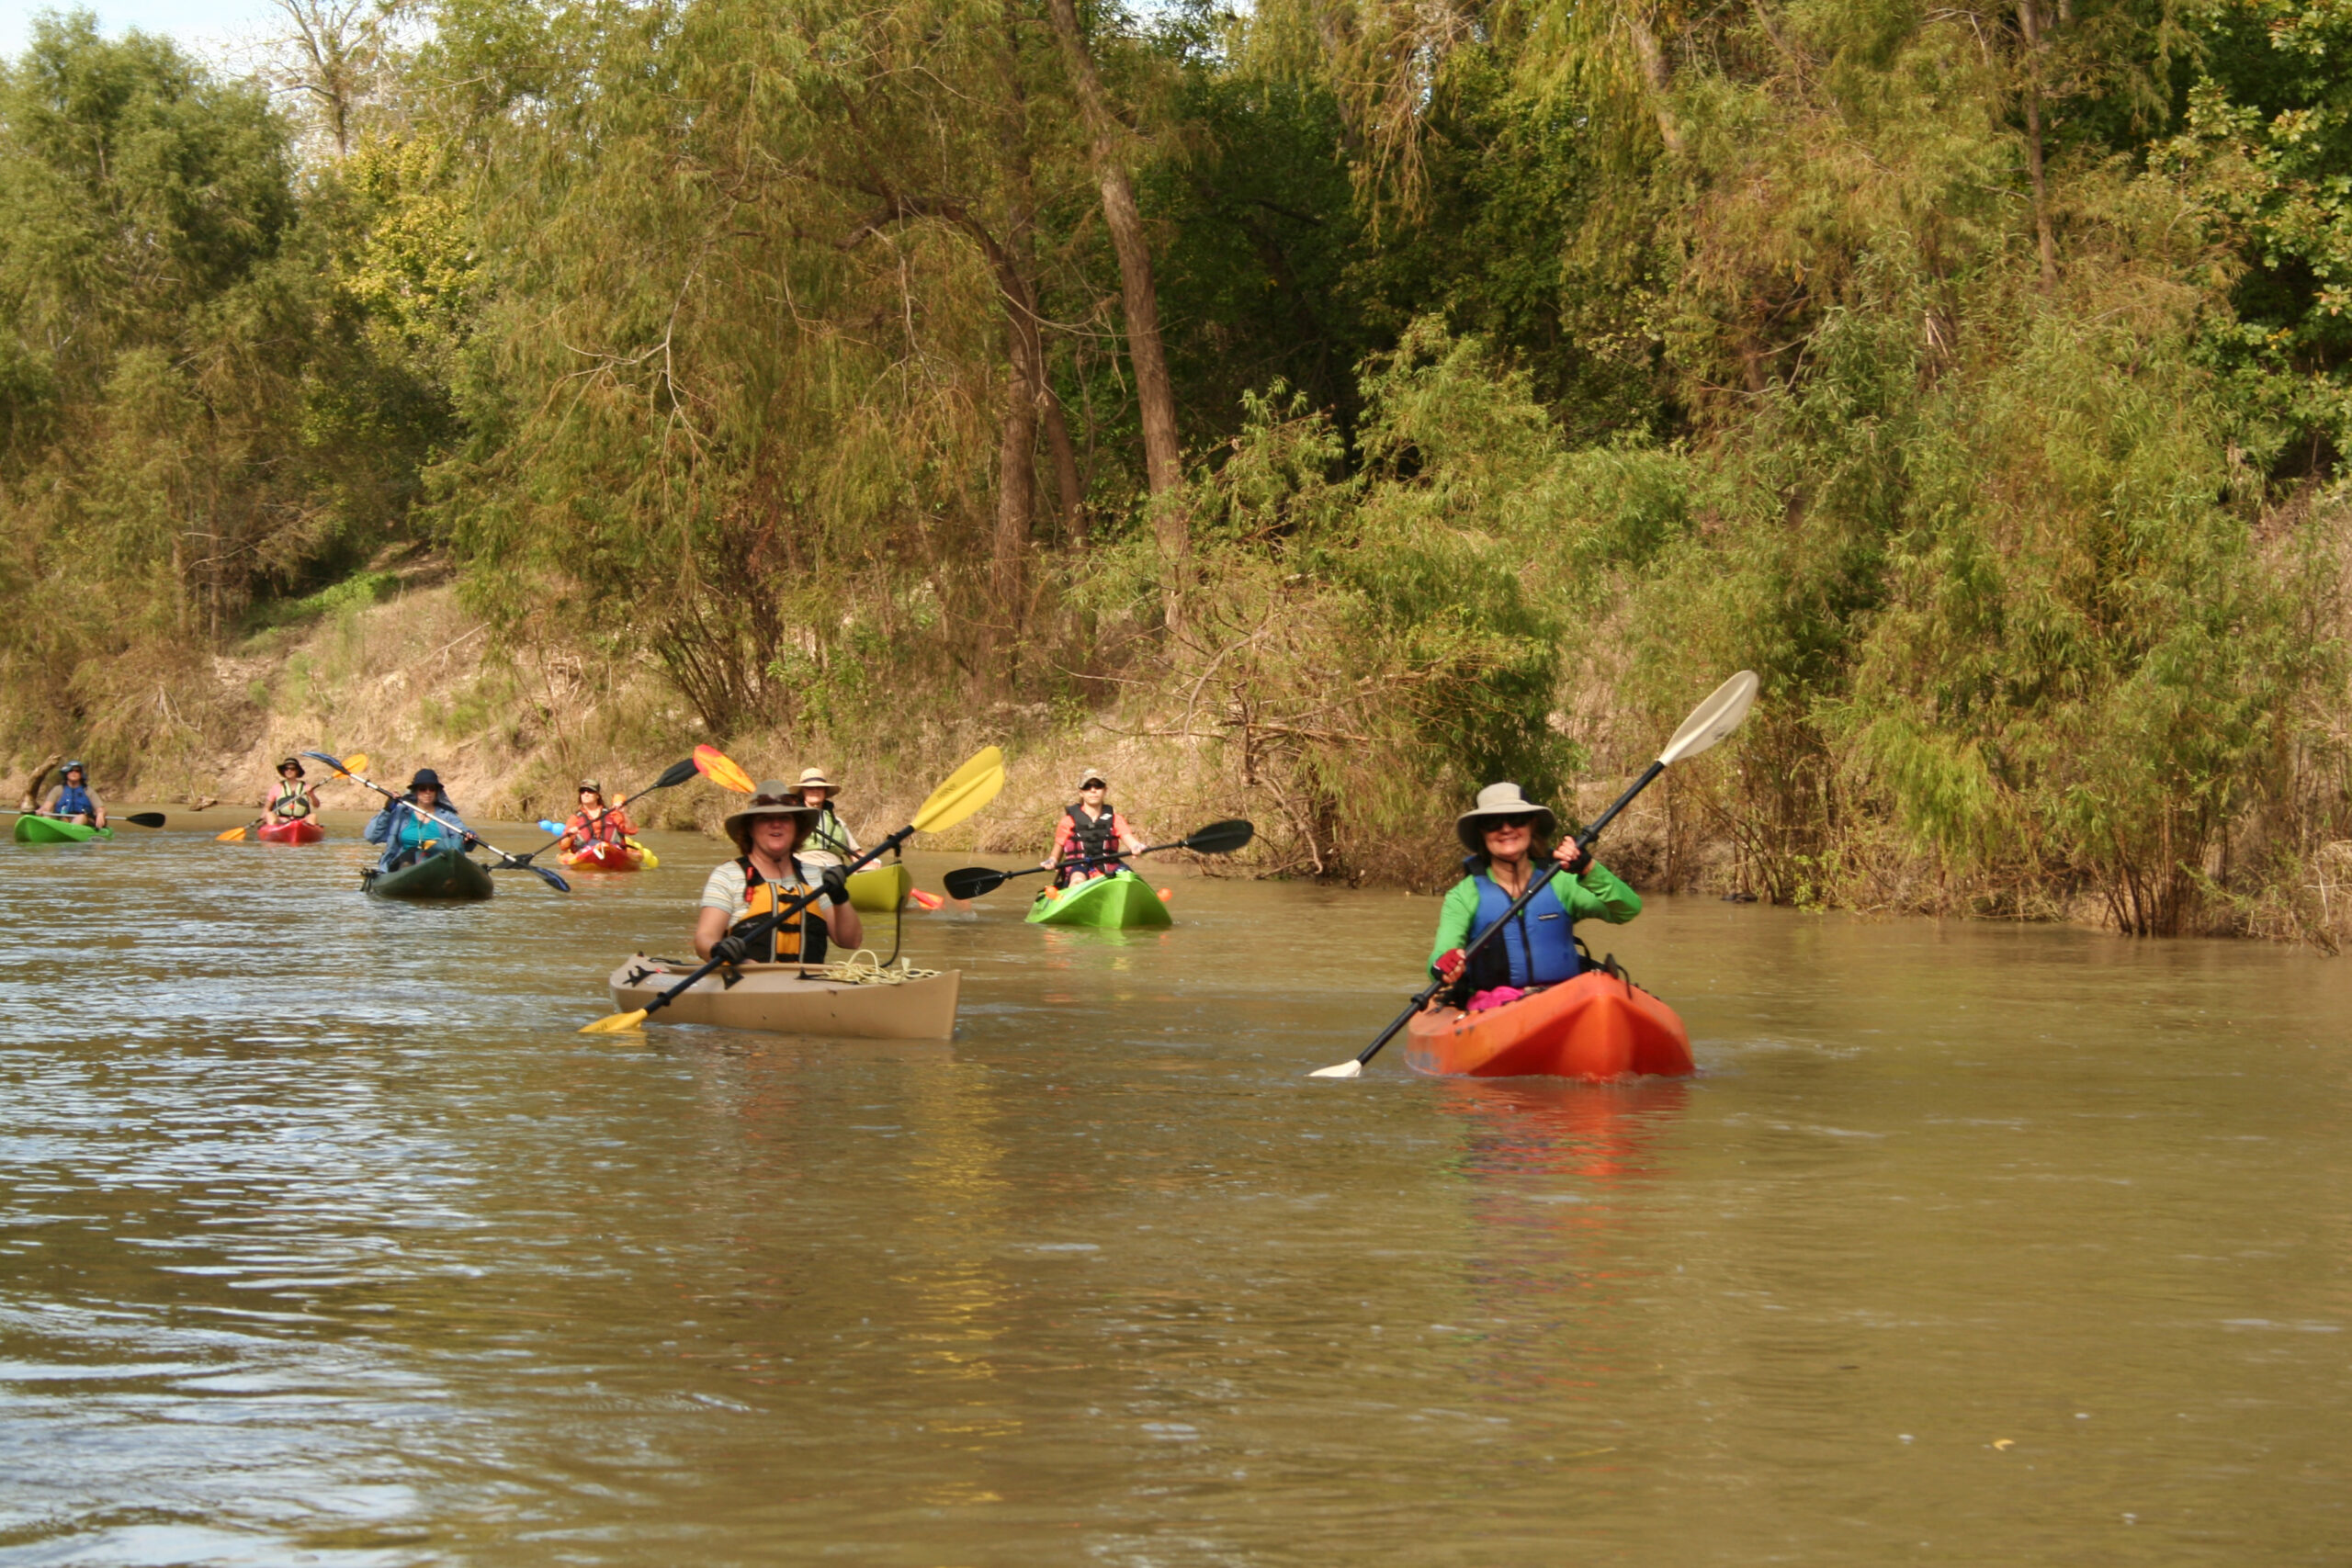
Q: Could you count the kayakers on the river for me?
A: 8